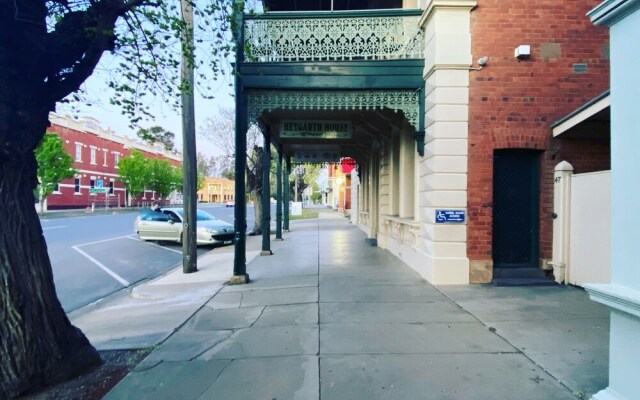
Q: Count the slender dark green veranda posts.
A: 4